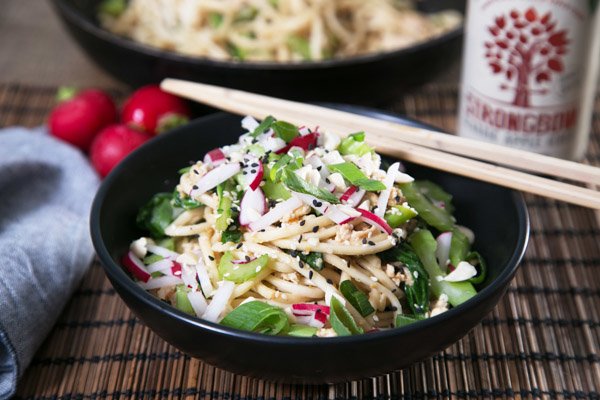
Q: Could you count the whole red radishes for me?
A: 3